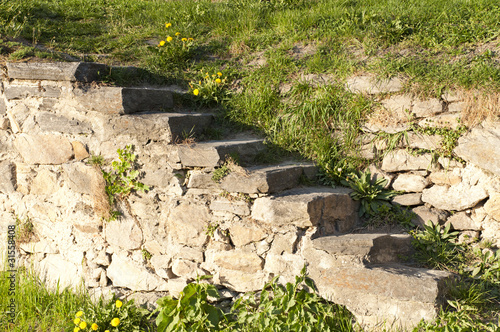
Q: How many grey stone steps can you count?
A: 8